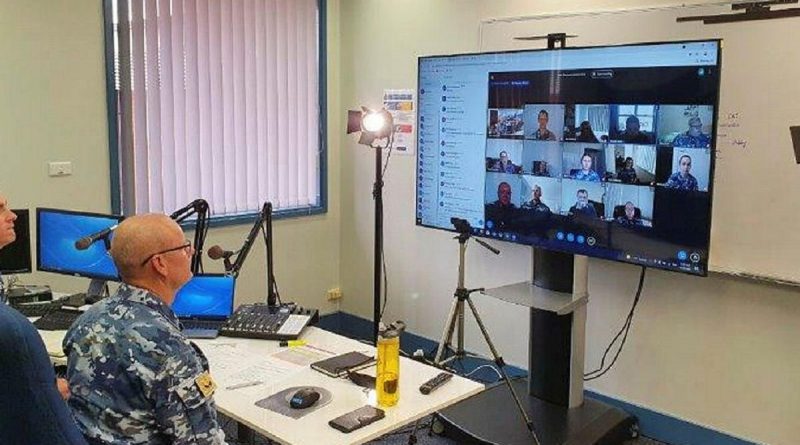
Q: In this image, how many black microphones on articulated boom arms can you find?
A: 2